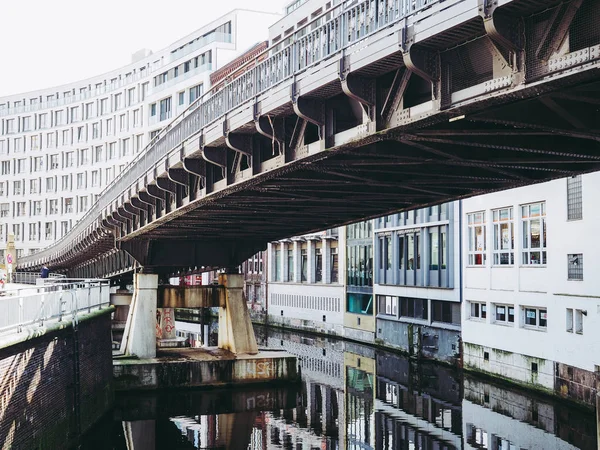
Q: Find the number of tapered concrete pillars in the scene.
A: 2